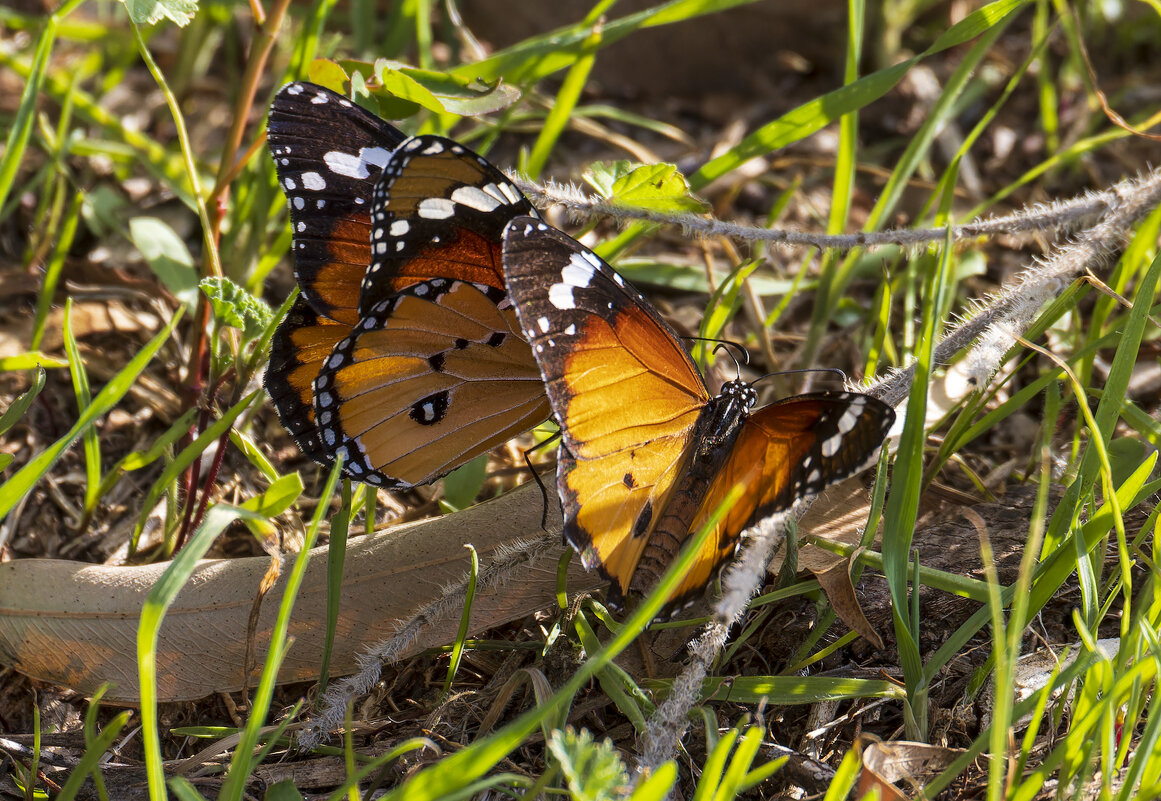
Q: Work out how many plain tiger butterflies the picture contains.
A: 2